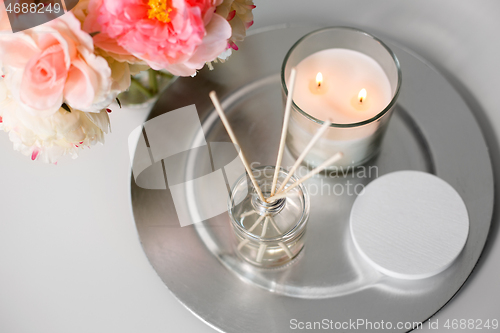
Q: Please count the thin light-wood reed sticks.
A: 4